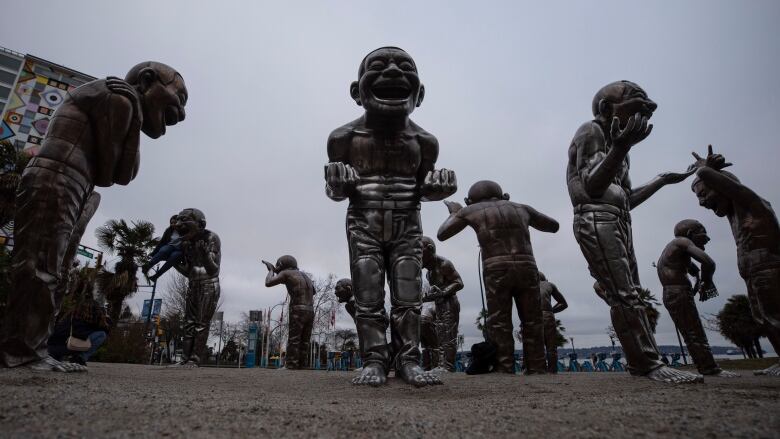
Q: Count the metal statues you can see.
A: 11